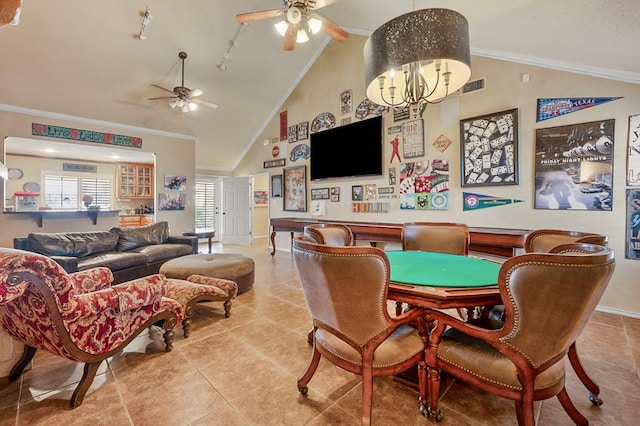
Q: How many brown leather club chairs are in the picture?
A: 5